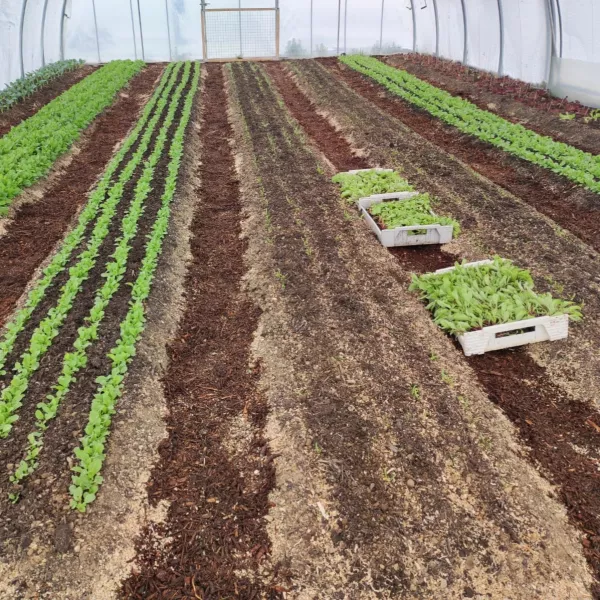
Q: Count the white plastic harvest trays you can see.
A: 3